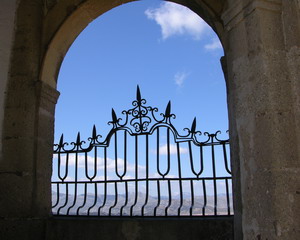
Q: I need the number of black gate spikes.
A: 7